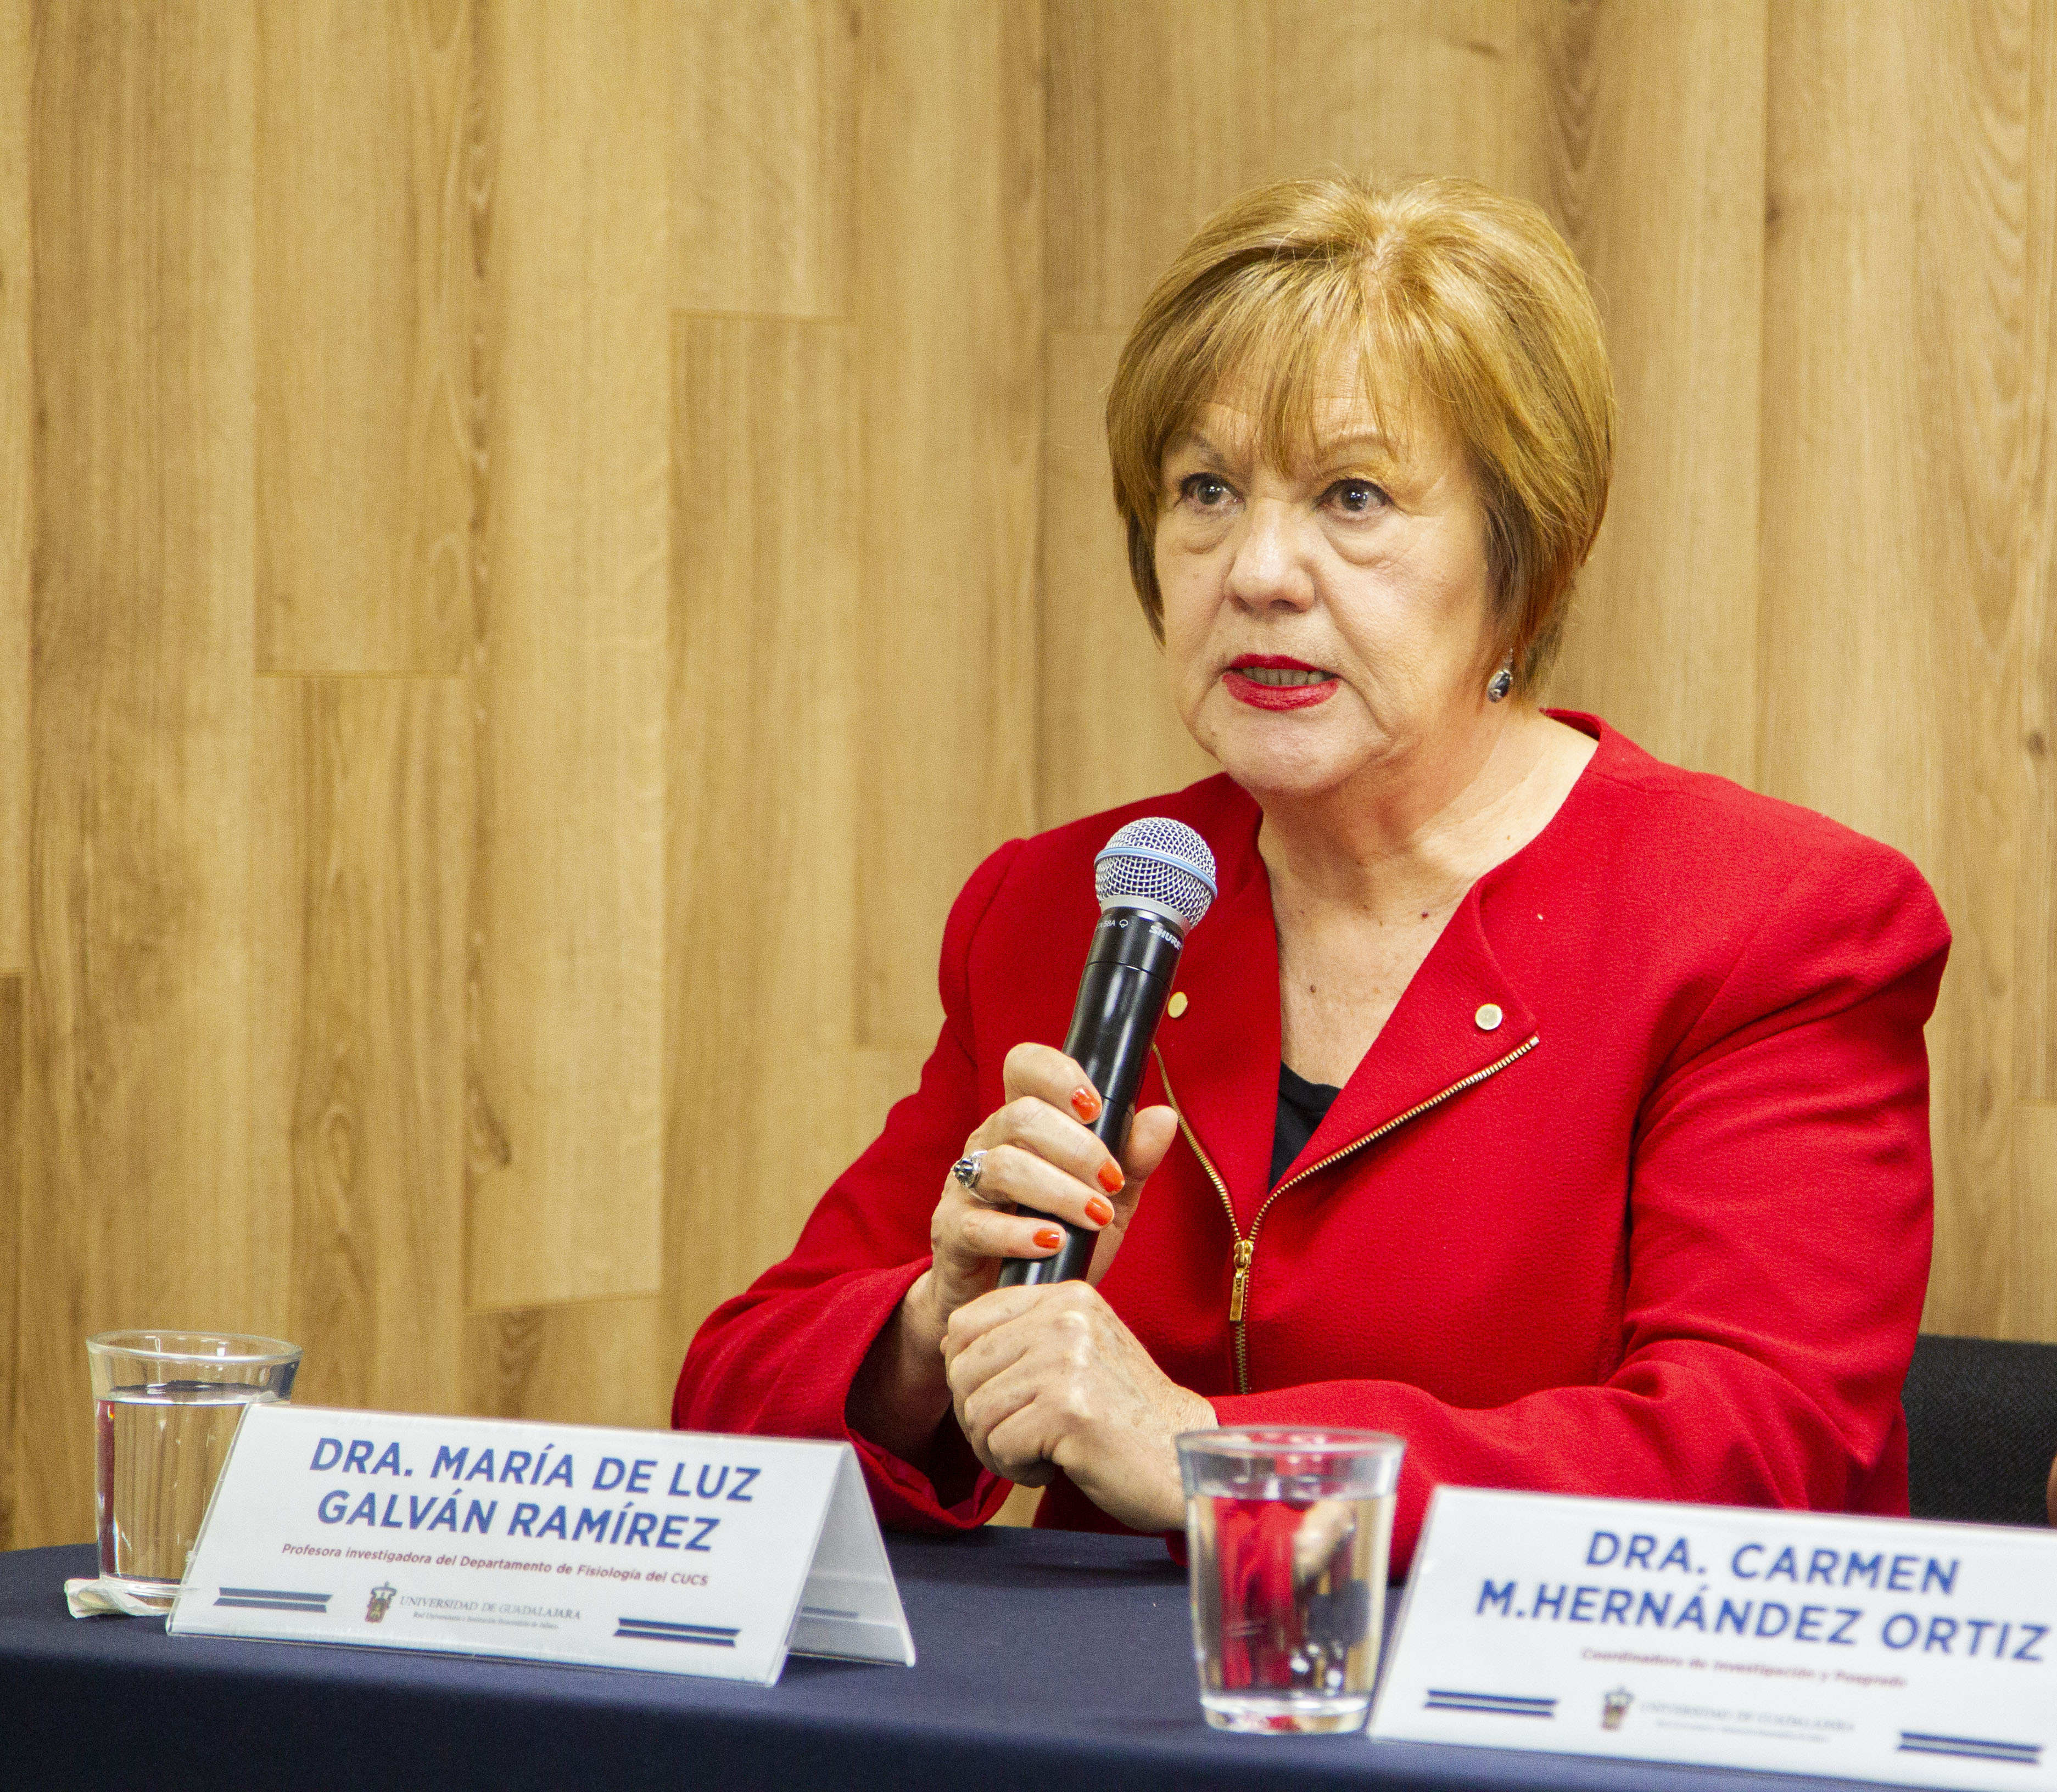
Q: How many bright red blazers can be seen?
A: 1